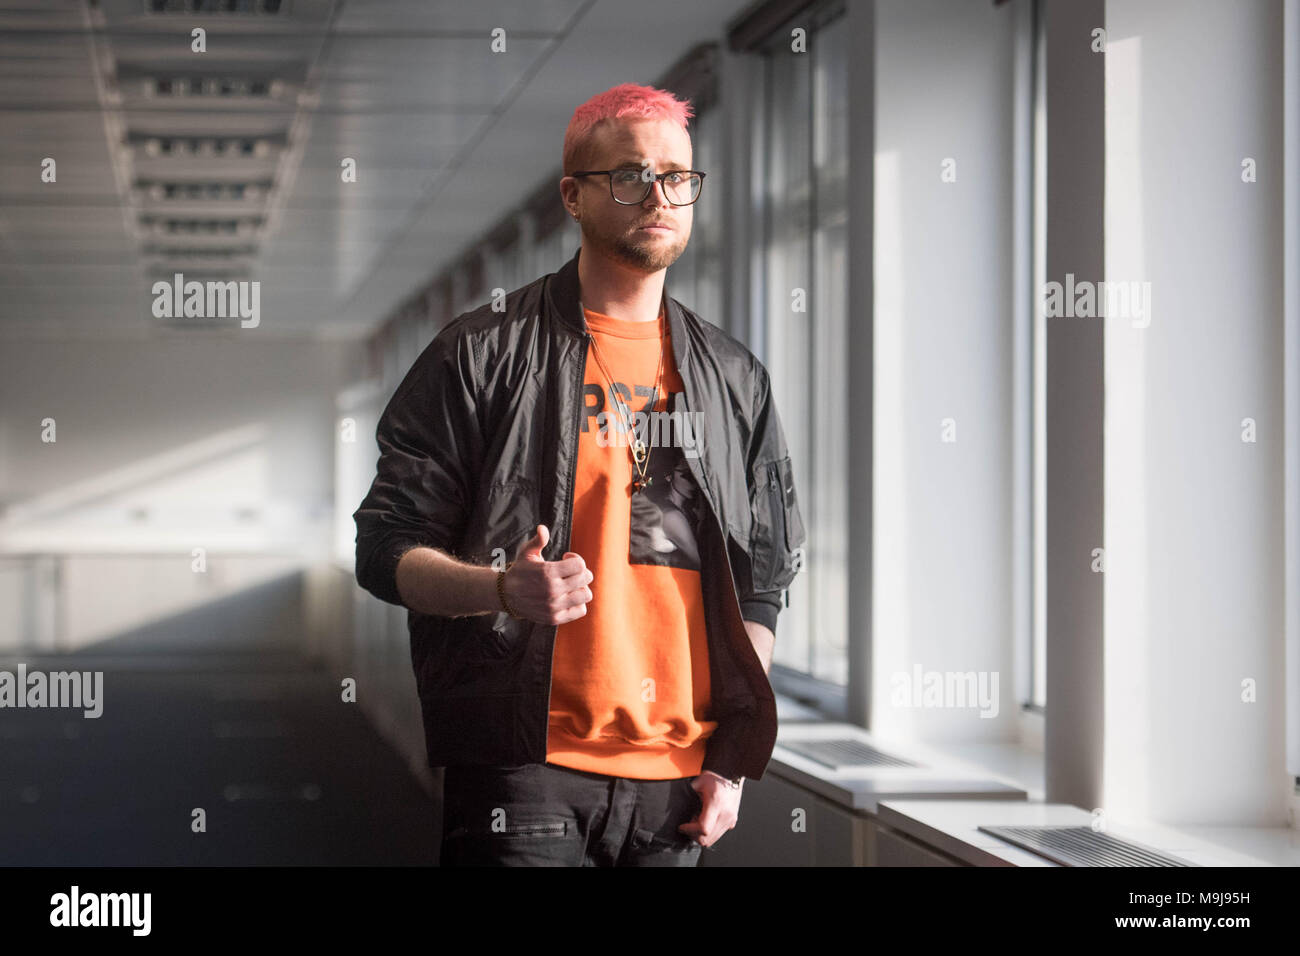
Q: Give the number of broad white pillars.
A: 2